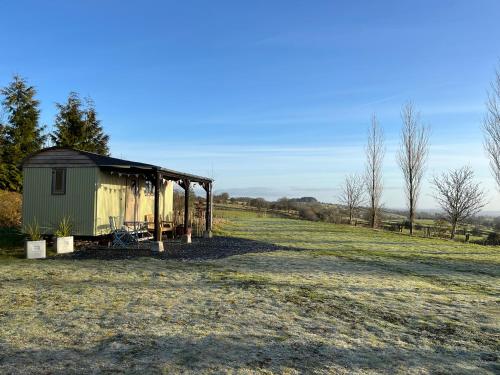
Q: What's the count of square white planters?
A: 2